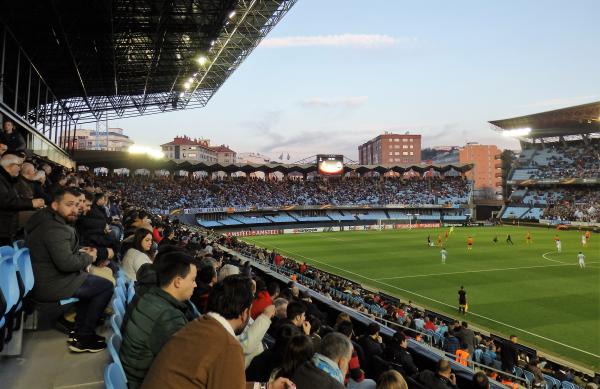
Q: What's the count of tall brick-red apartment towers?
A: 2